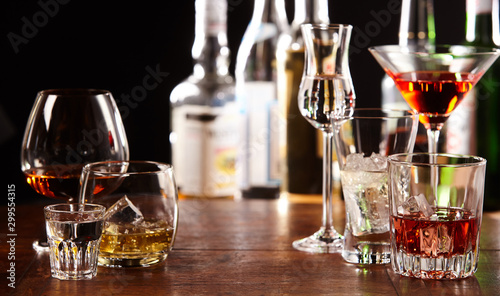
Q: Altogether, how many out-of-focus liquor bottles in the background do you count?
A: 5